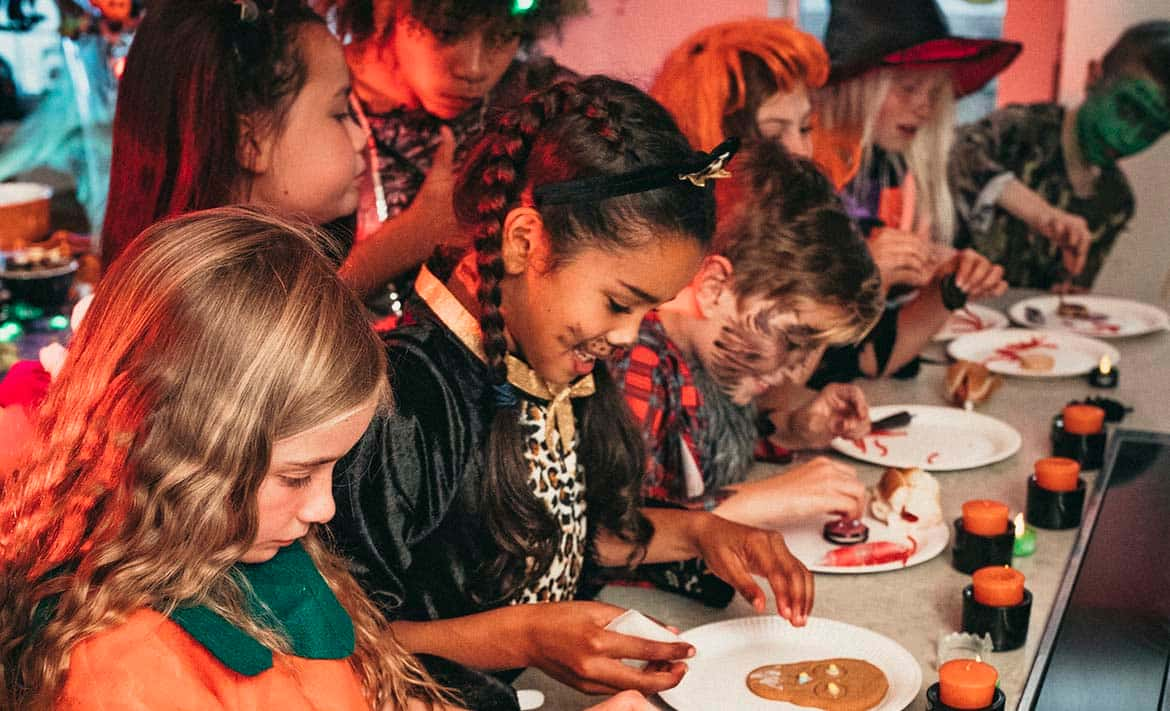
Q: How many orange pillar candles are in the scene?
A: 5